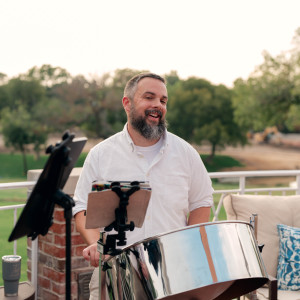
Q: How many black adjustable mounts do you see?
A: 2